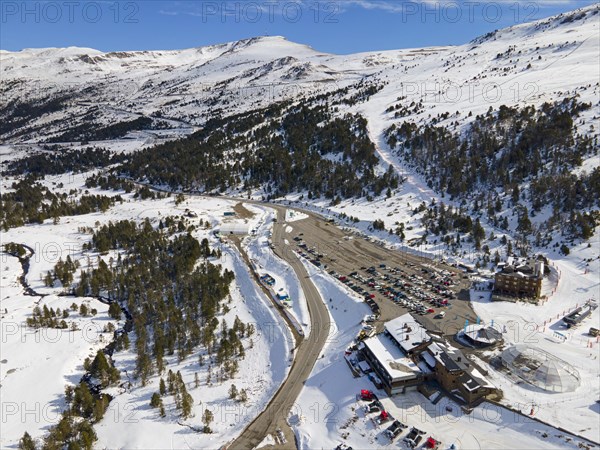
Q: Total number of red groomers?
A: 3